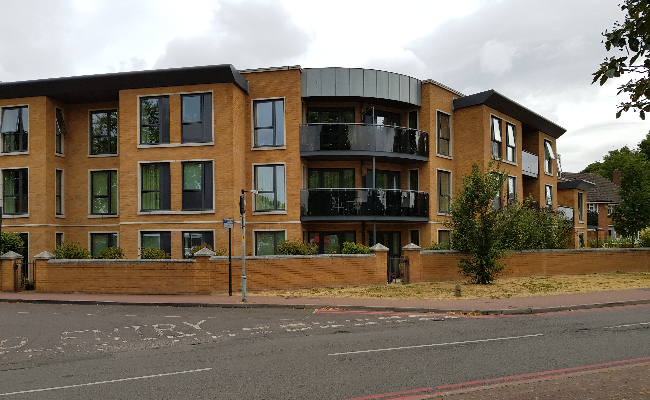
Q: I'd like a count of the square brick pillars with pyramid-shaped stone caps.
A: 5